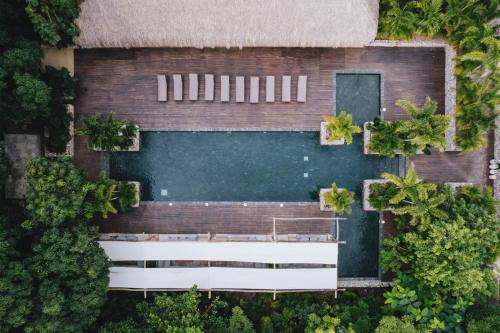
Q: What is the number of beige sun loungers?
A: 10